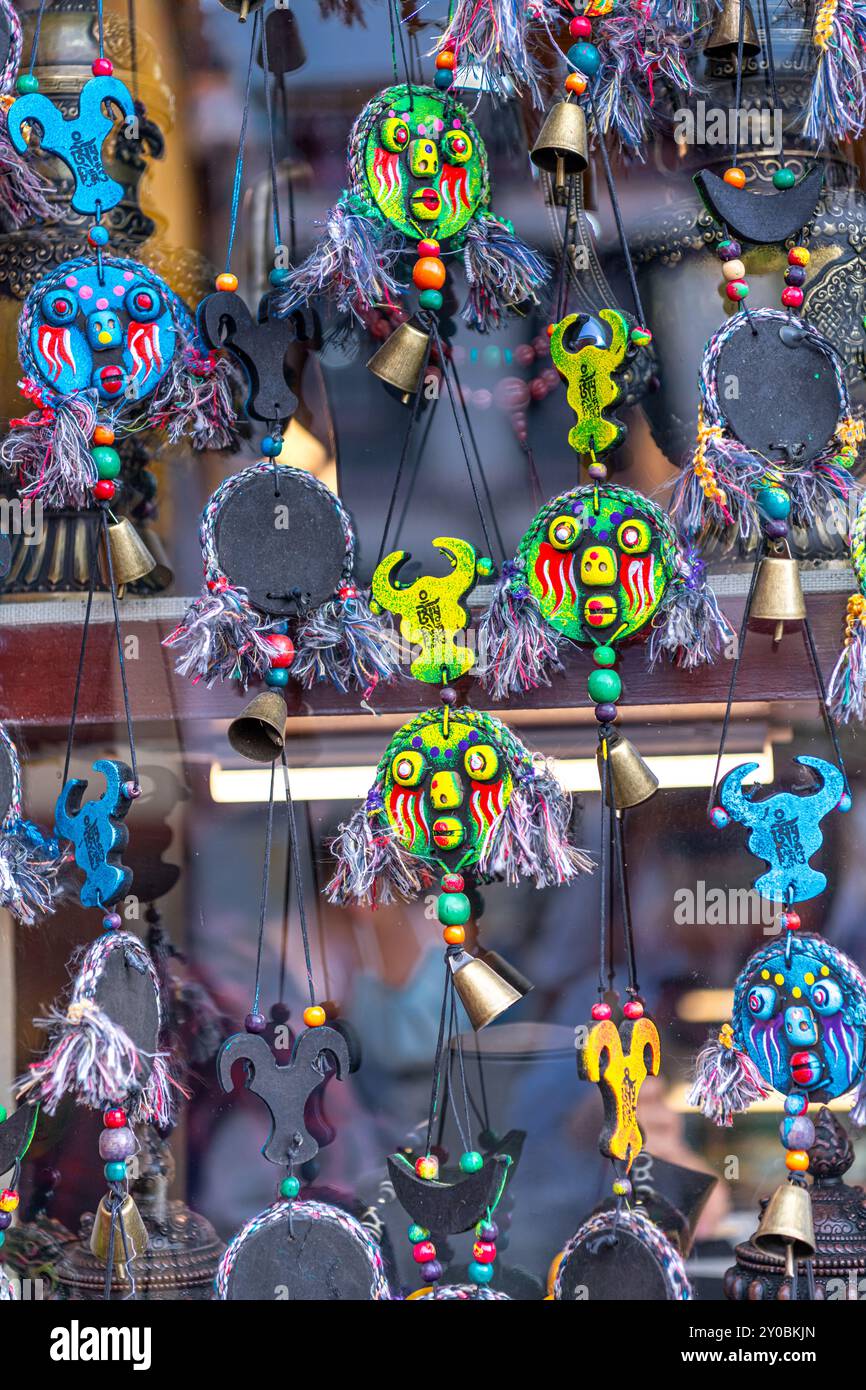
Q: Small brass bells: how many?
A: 11